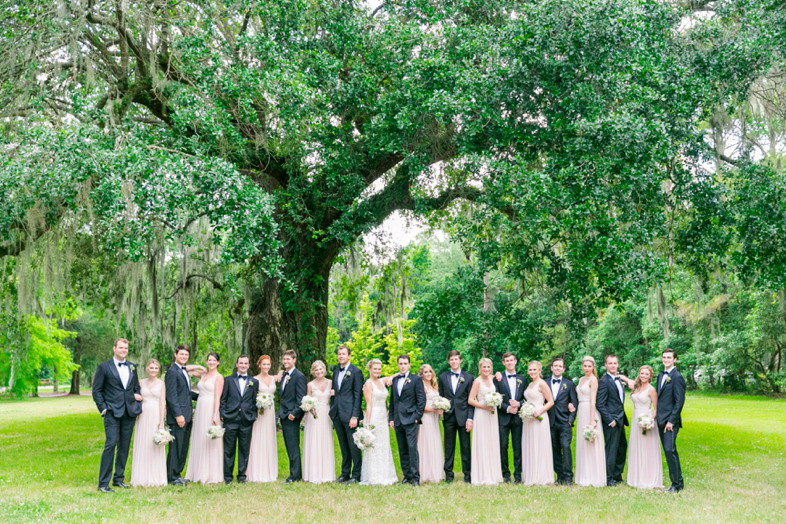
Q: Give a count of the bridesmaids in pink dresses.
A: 9